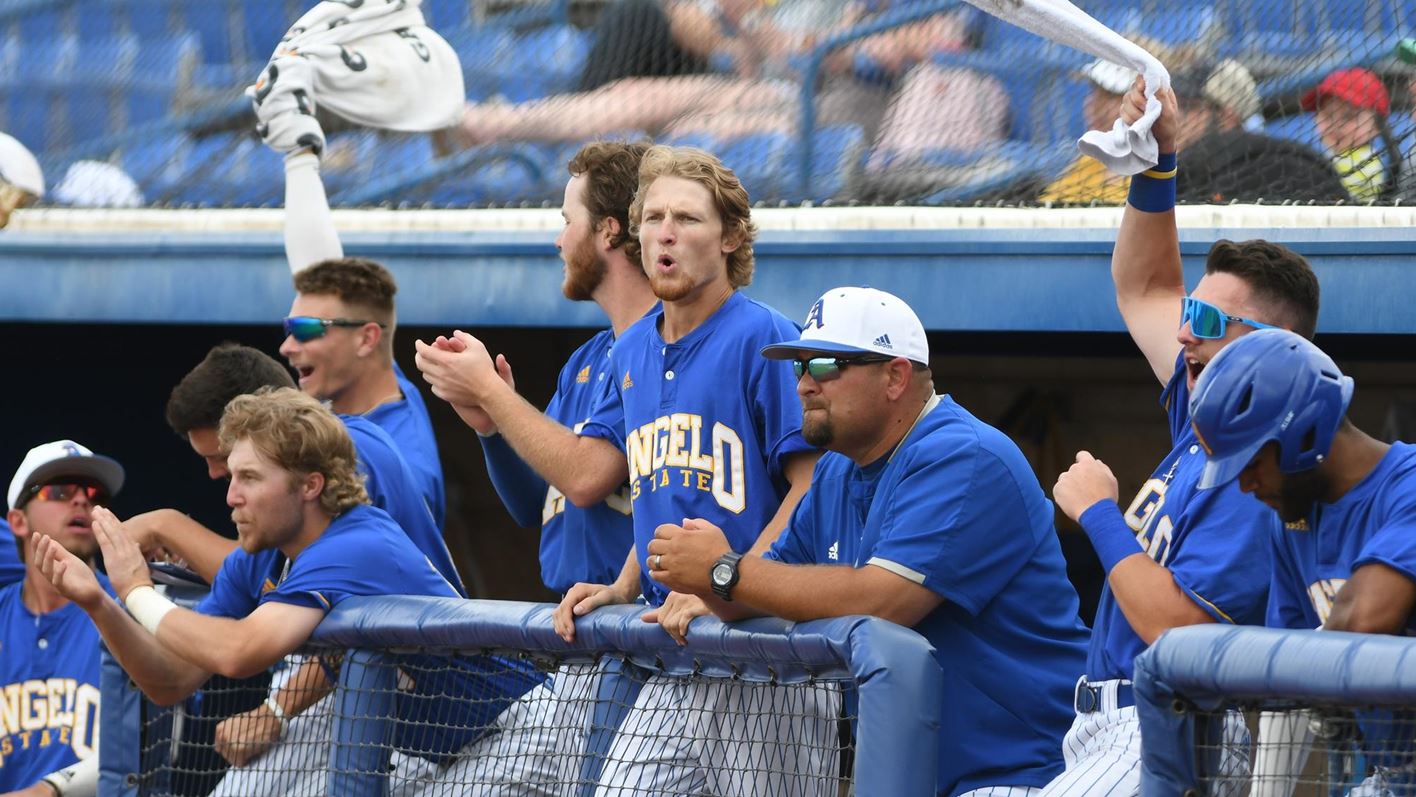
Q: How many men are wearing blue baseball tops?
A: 9